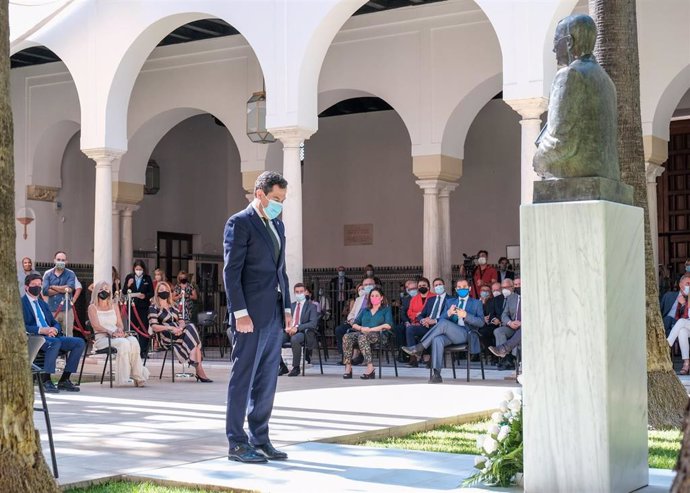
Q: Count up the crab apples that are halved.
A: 0